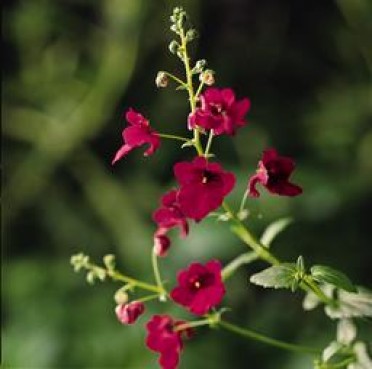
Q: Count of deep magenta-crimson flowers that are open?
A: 7